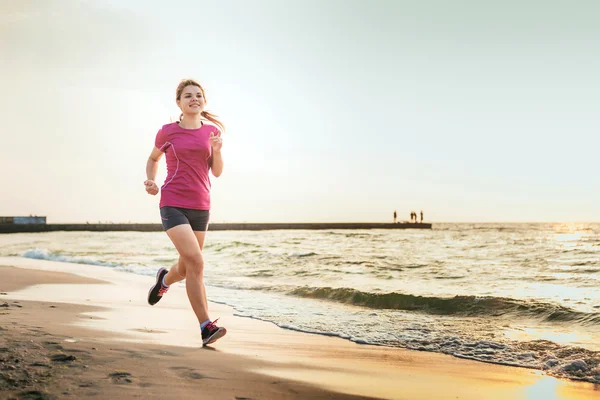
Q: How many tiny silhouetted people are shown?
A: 4